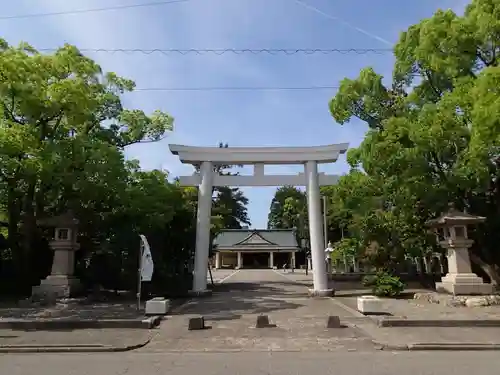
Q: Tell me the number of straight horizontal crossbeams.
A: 1